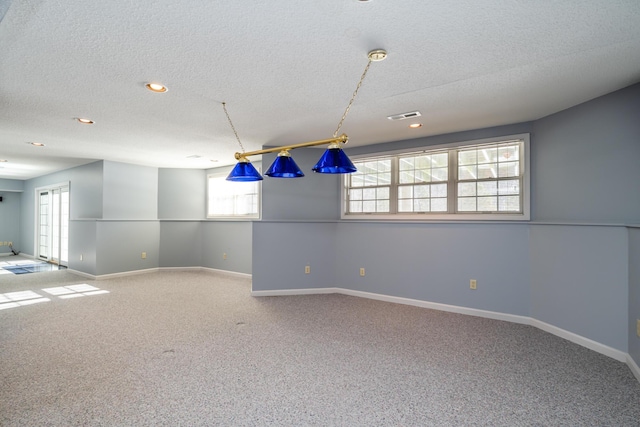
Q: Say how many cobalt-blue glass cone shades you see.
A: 3